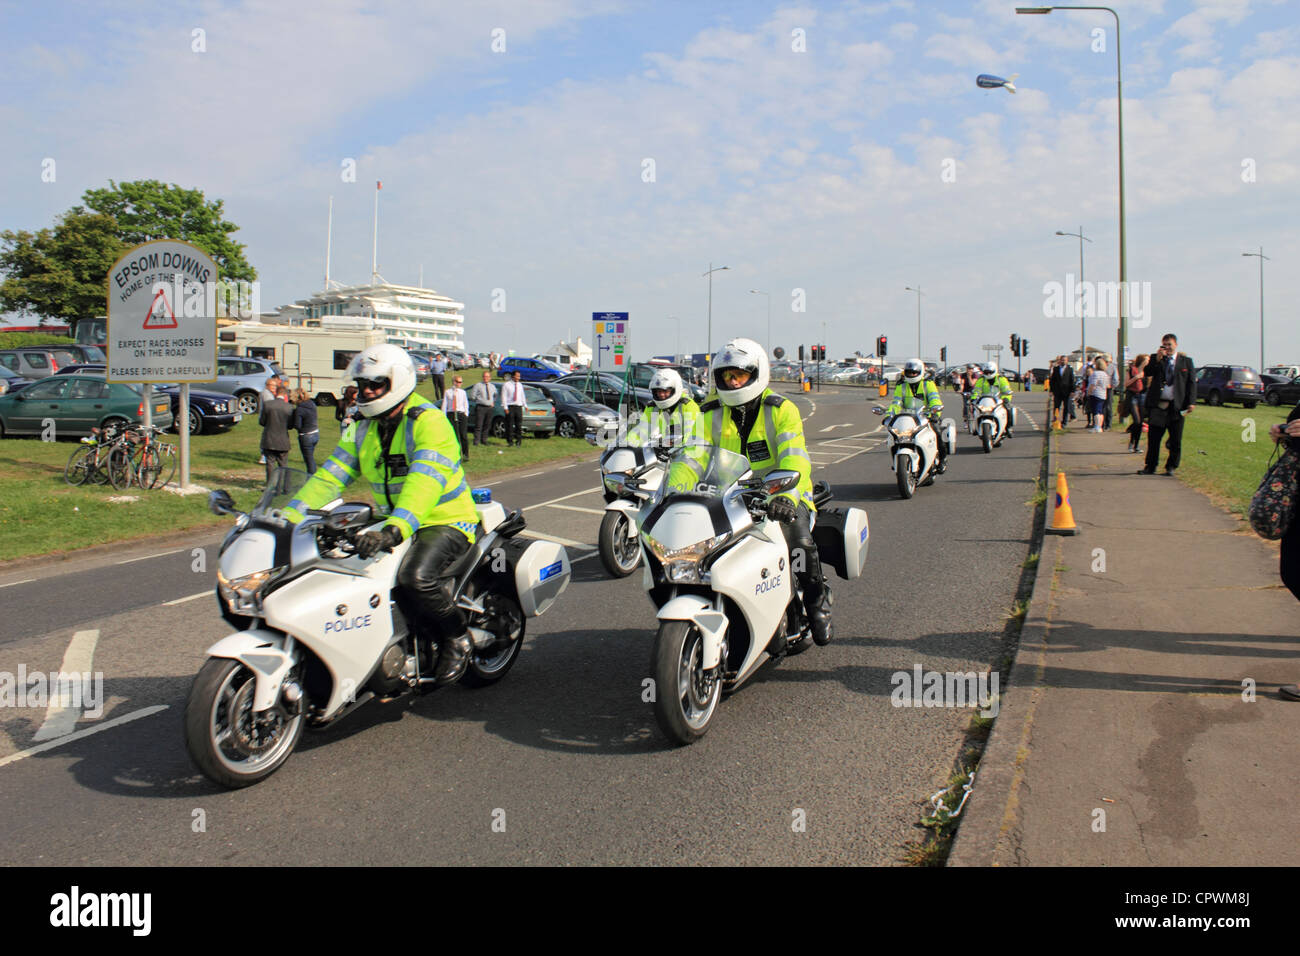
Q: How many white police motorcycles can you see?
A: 5